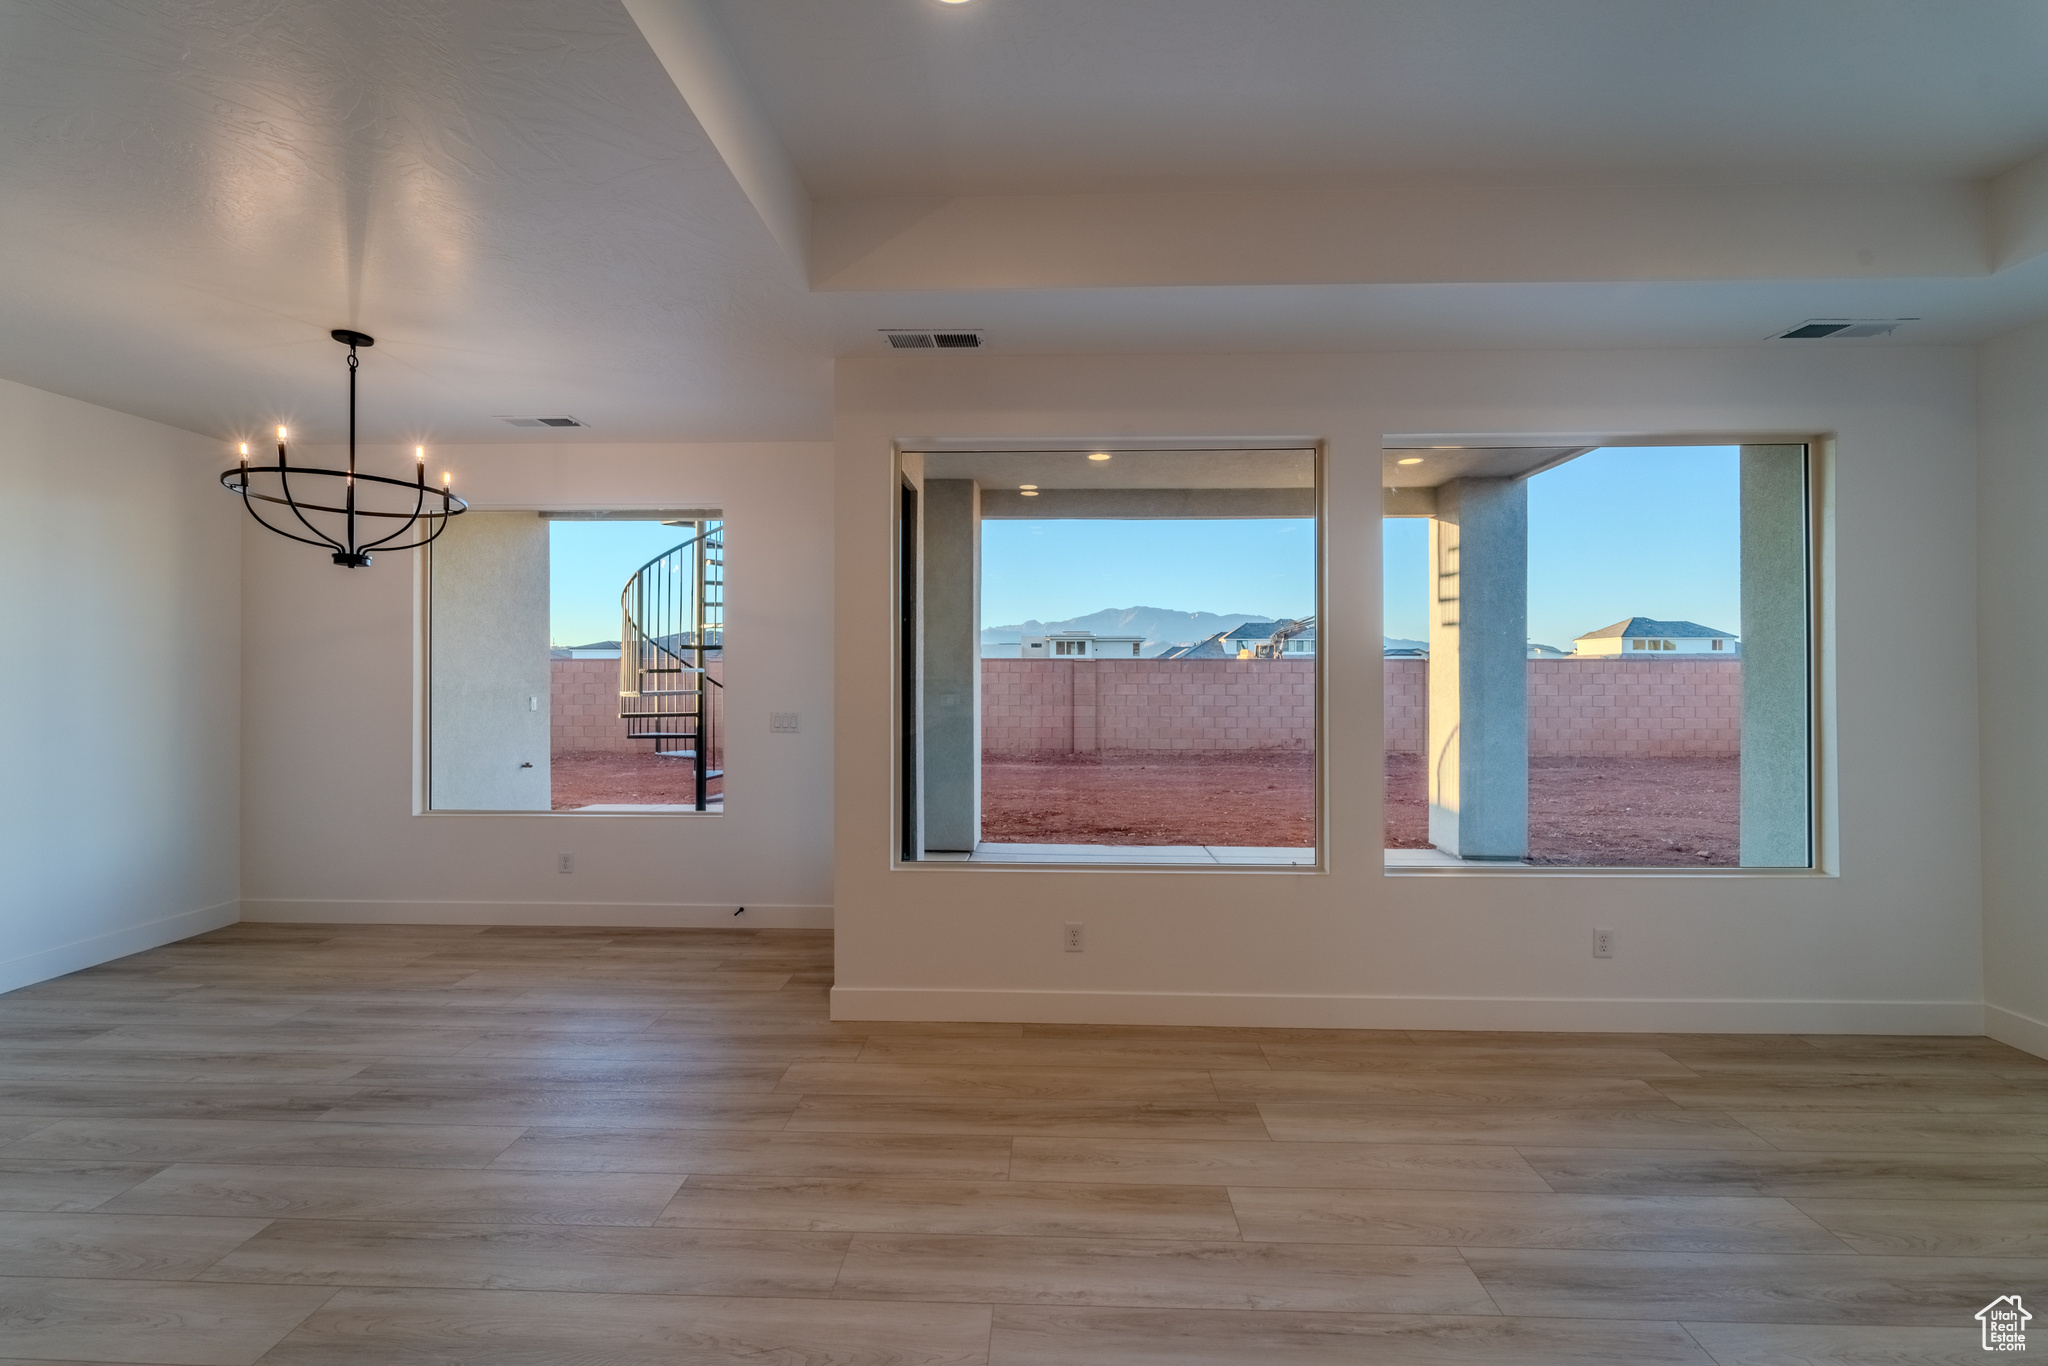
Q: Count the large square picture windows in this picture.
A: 3